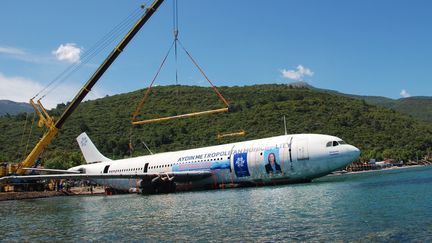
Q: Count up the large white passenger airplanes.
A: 1